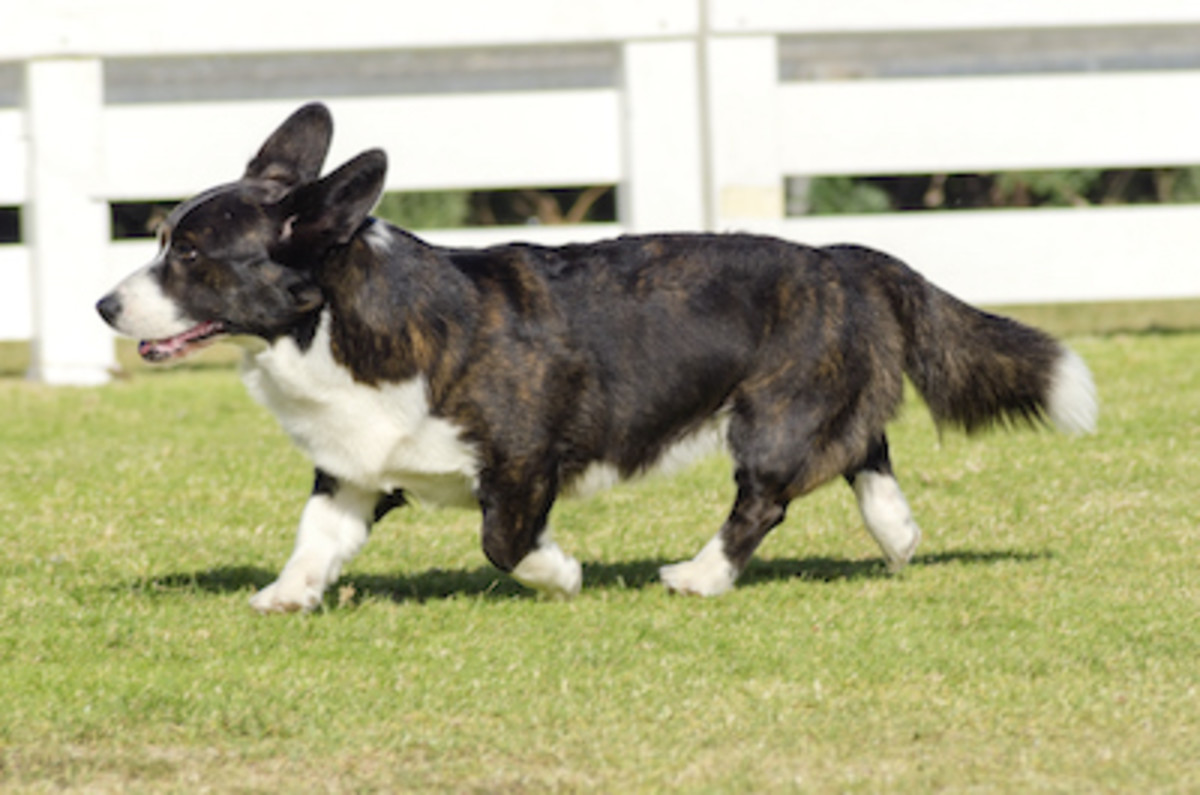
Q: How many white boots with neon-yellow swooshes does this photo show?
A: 0